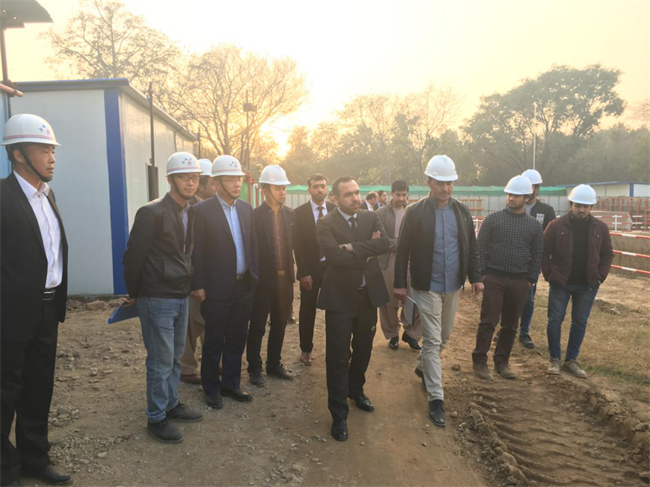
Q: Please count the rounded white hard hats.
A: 9